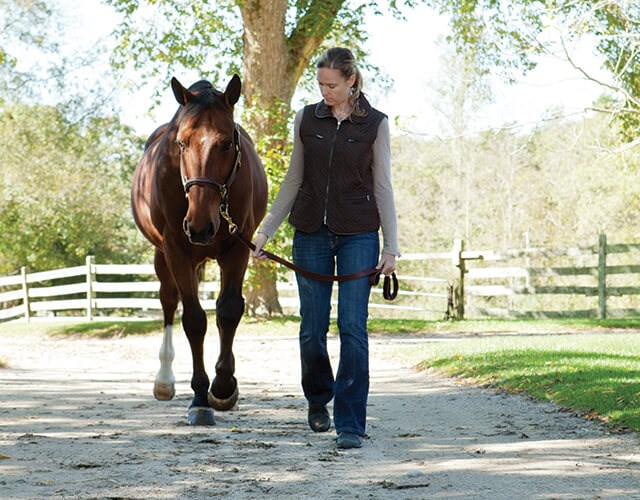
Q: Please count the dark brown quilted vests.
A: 1